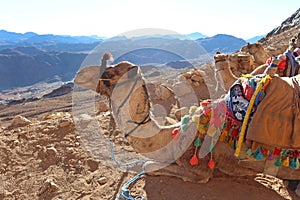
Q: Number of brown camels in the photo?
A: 2